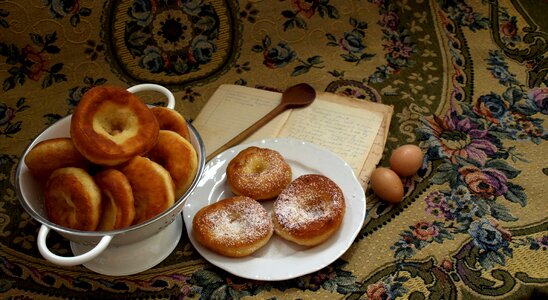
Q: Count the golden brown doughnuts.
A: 10